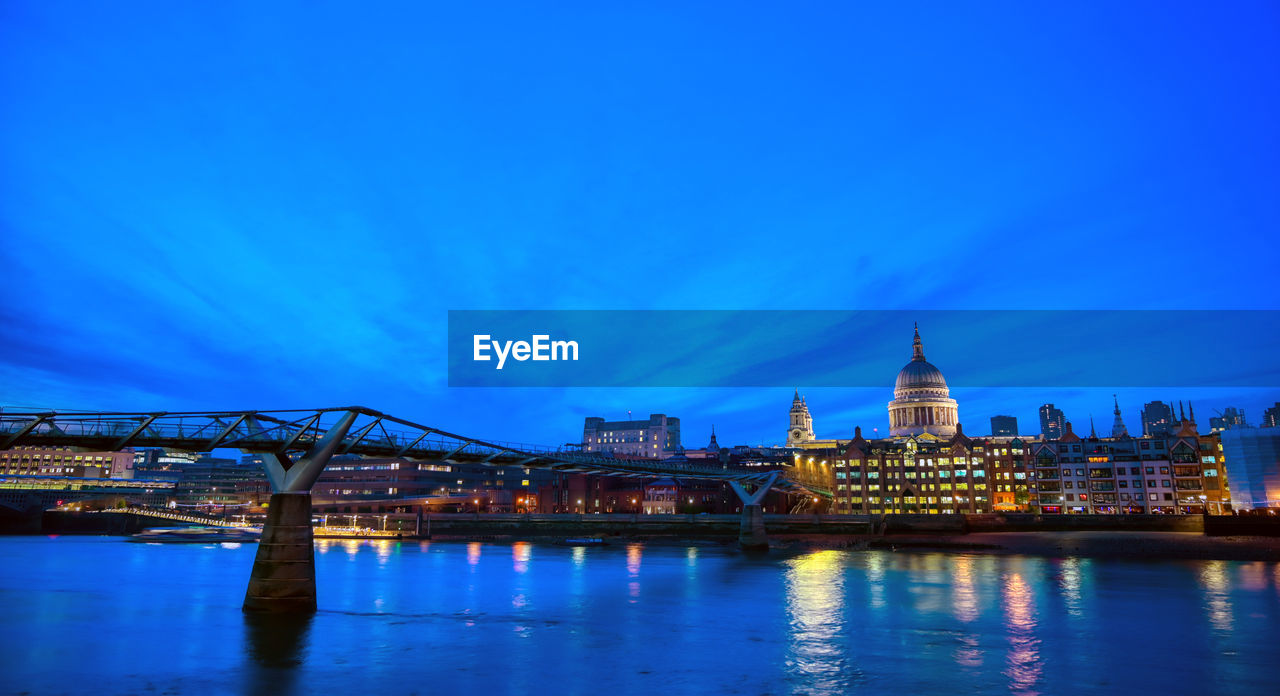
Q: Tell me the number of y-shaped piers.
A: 2